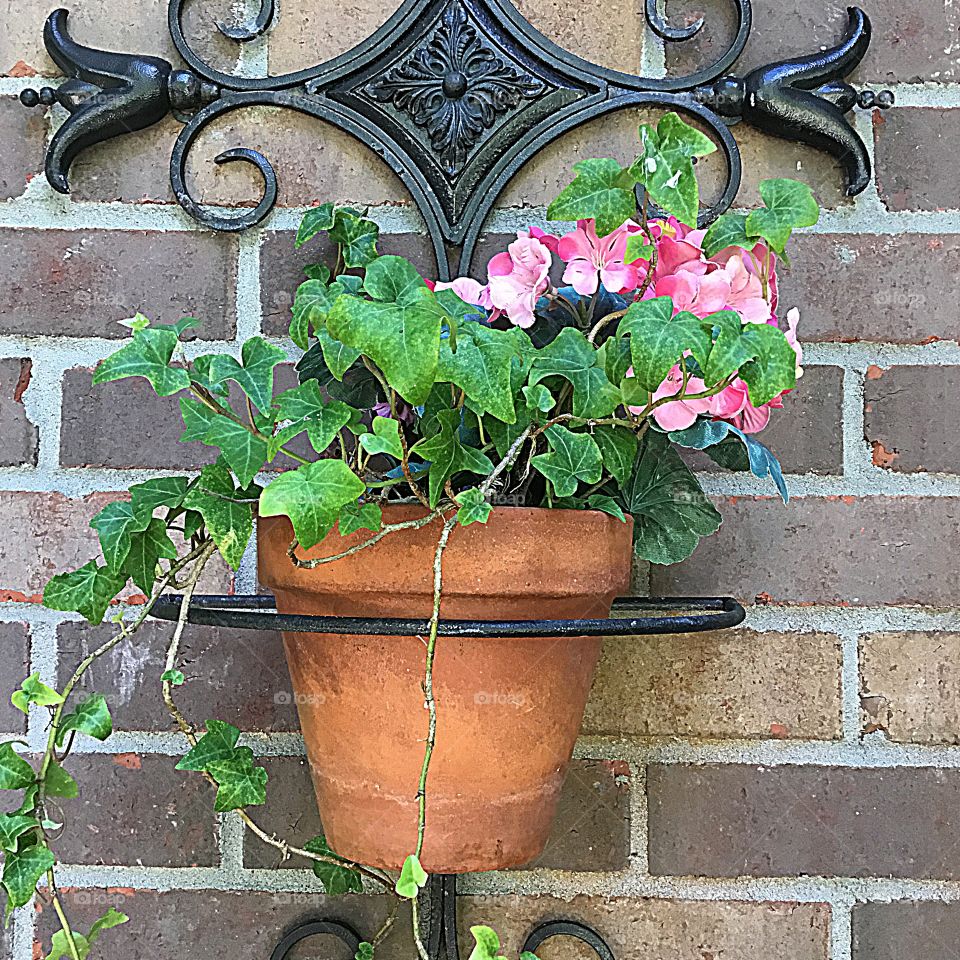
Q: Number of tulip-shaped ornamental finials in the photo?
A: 2